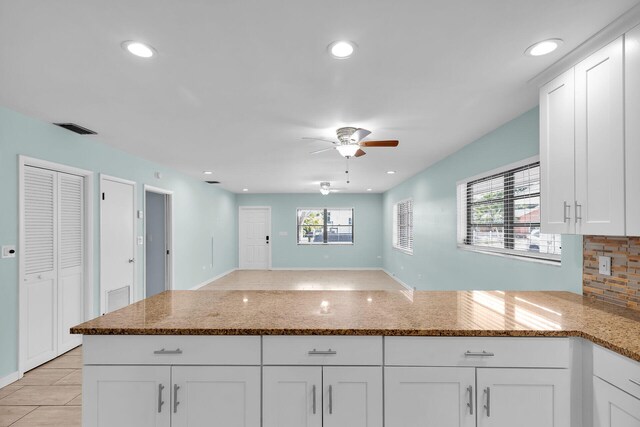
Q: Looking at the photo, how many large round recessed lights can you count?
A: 3